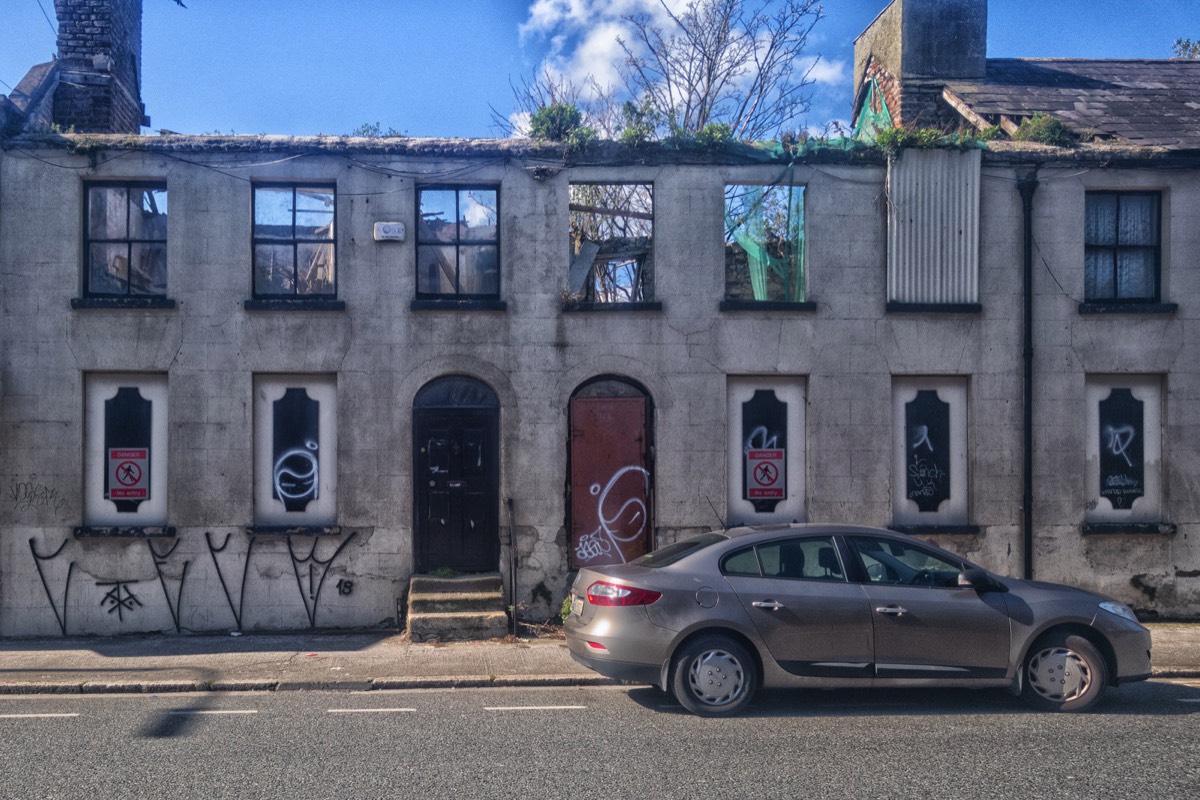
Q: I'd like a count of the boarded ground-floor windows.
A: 5